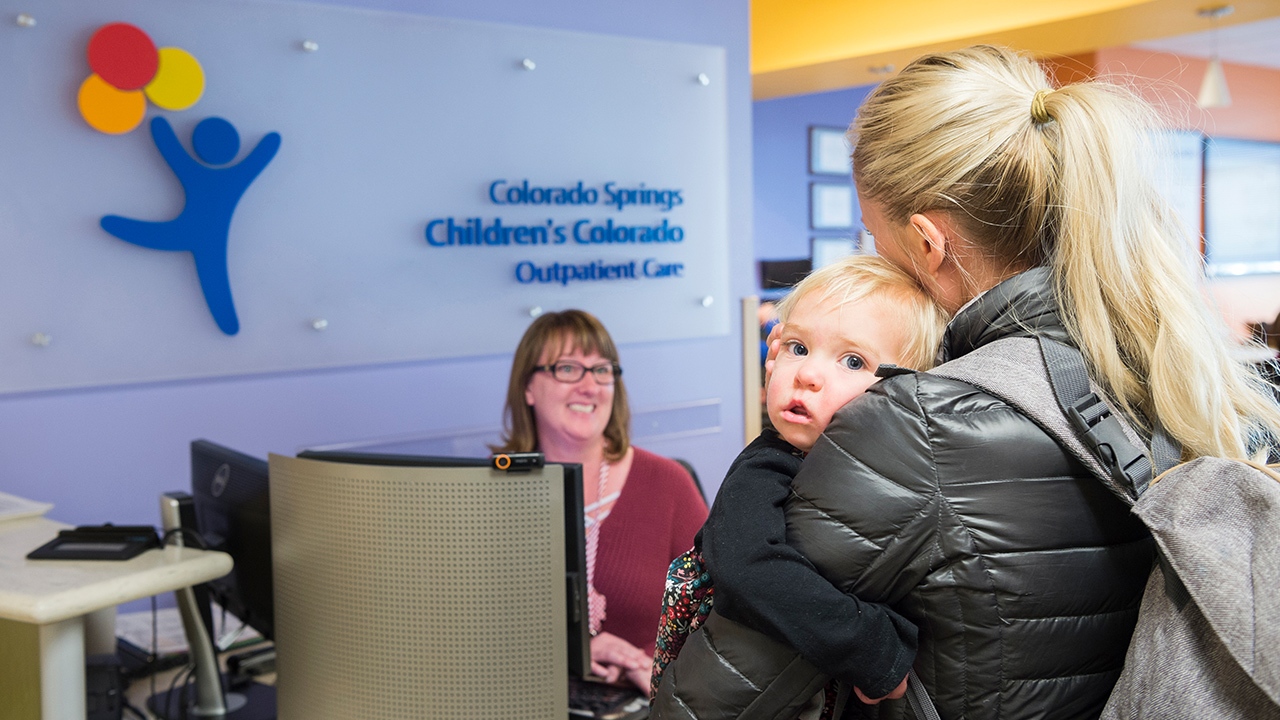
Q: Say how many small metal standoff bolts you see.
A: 8